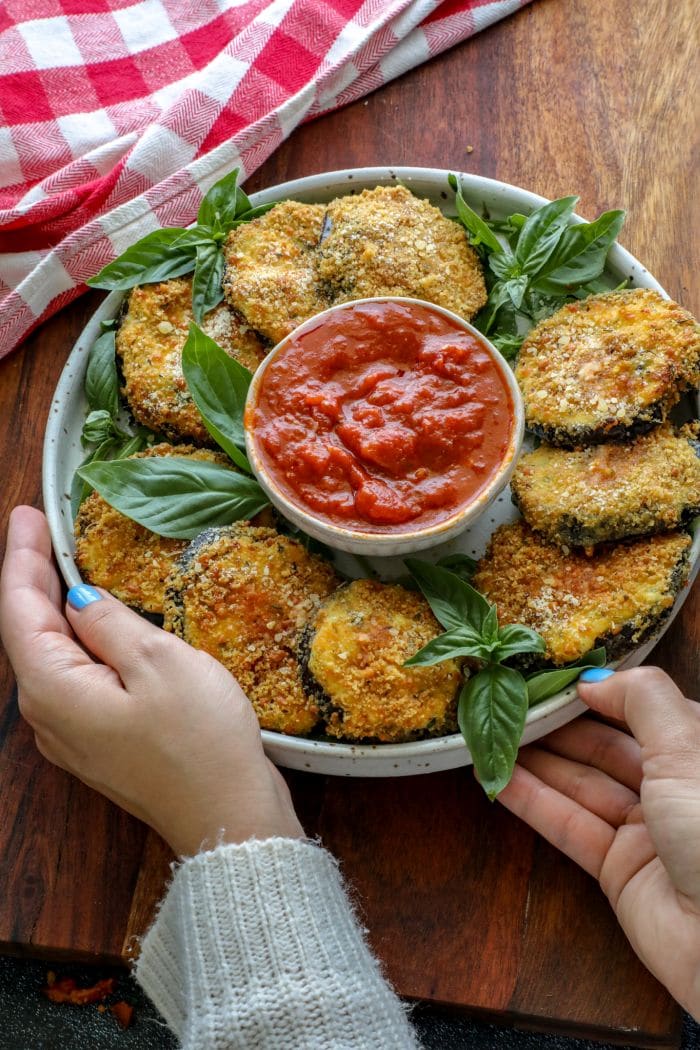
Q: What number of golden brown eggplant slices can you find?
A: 9